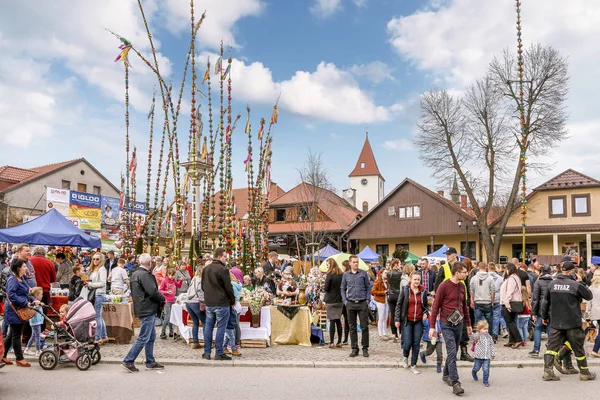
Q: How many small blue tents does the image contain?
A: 3